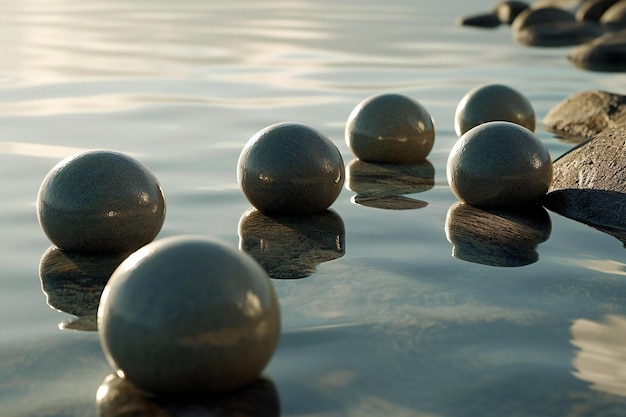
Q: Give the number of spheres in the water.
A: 6